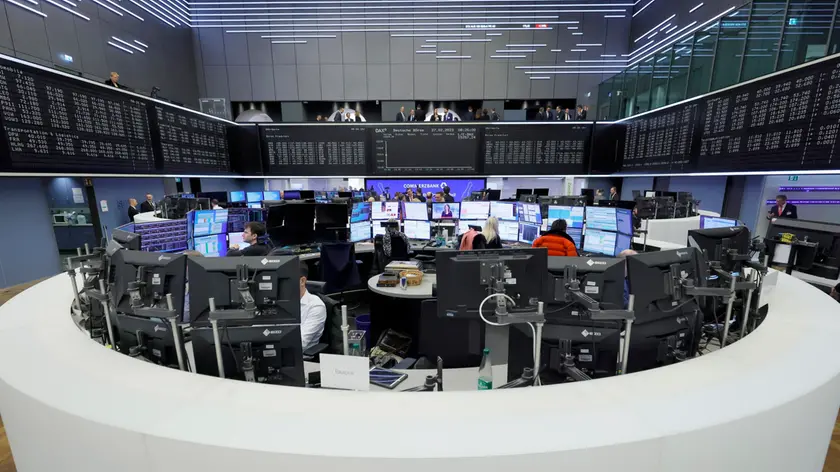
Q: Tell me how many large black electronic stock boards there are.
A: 7